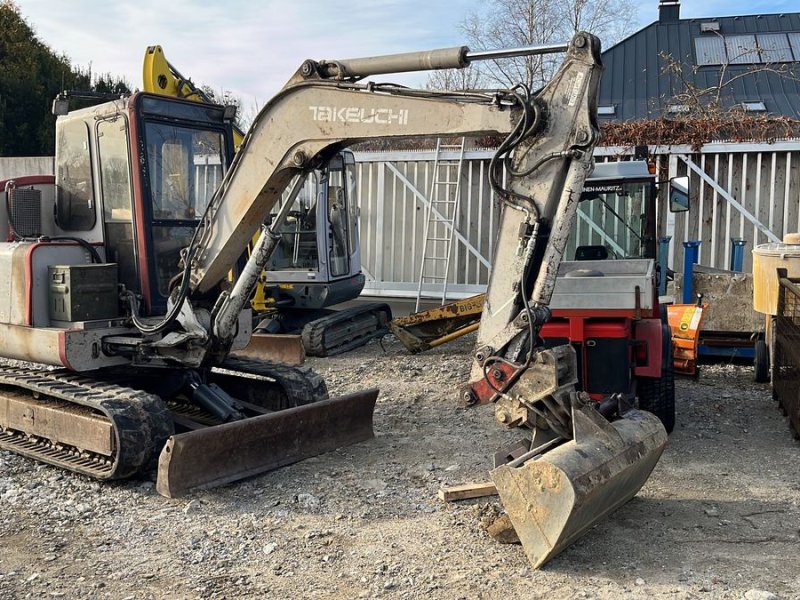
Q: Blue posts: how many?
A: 3